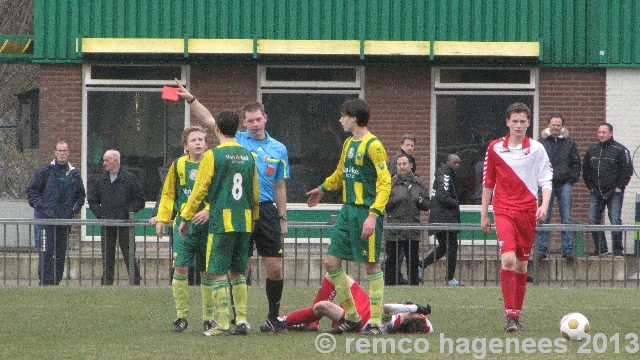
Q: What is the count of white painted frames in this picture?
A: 3